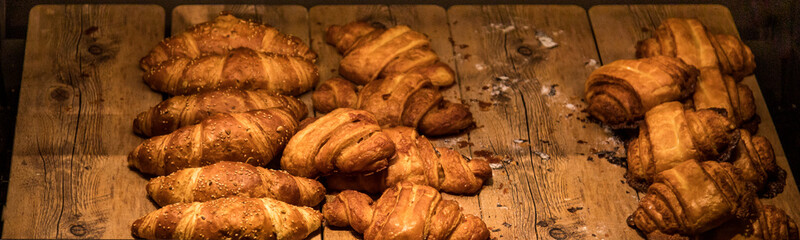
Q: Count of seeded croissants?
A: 6